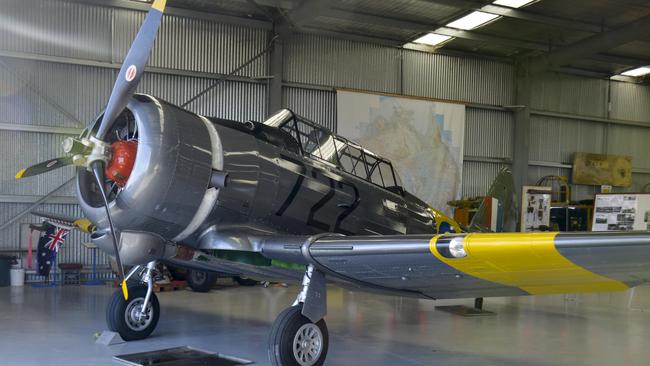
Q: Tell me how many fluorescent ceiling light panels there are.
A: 4